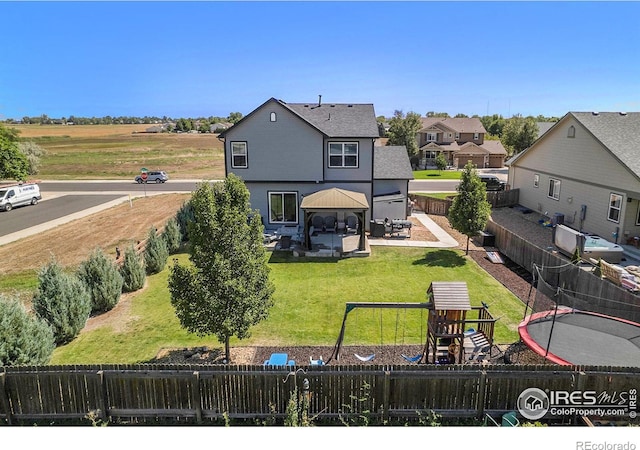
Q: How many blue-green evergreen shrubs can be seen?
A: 7